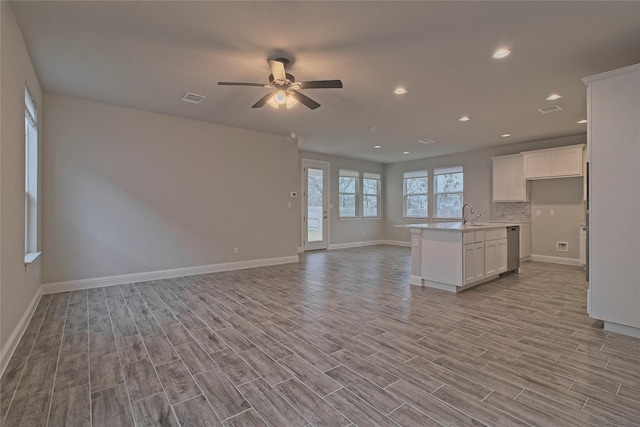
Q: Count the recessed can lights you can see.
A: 8